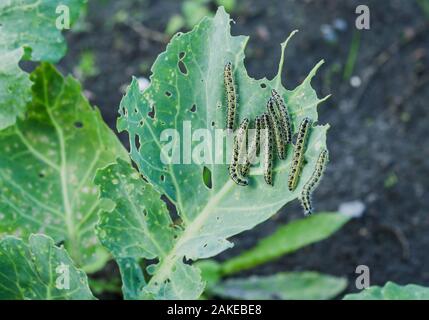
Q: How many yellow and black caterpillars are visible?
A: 8